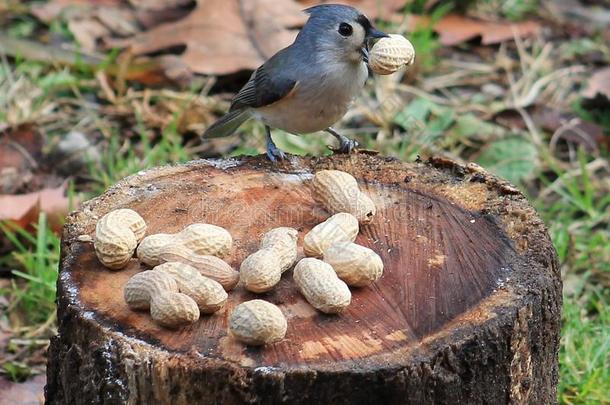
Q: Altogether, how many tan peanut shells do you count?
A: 12